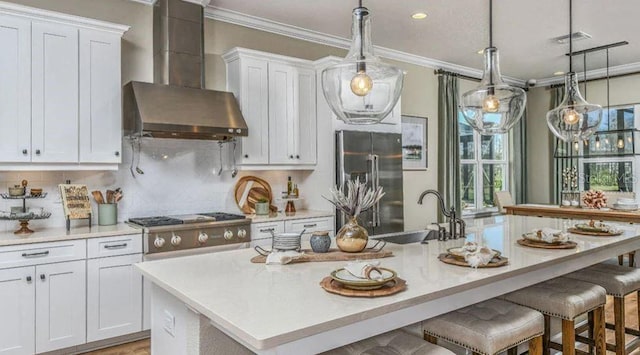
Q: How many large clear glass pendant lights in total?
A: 3